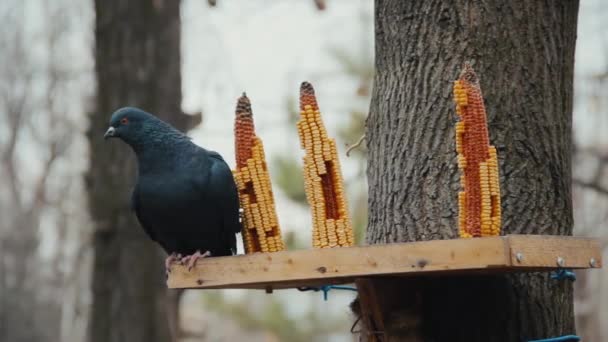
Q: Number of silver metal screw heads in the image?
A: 3